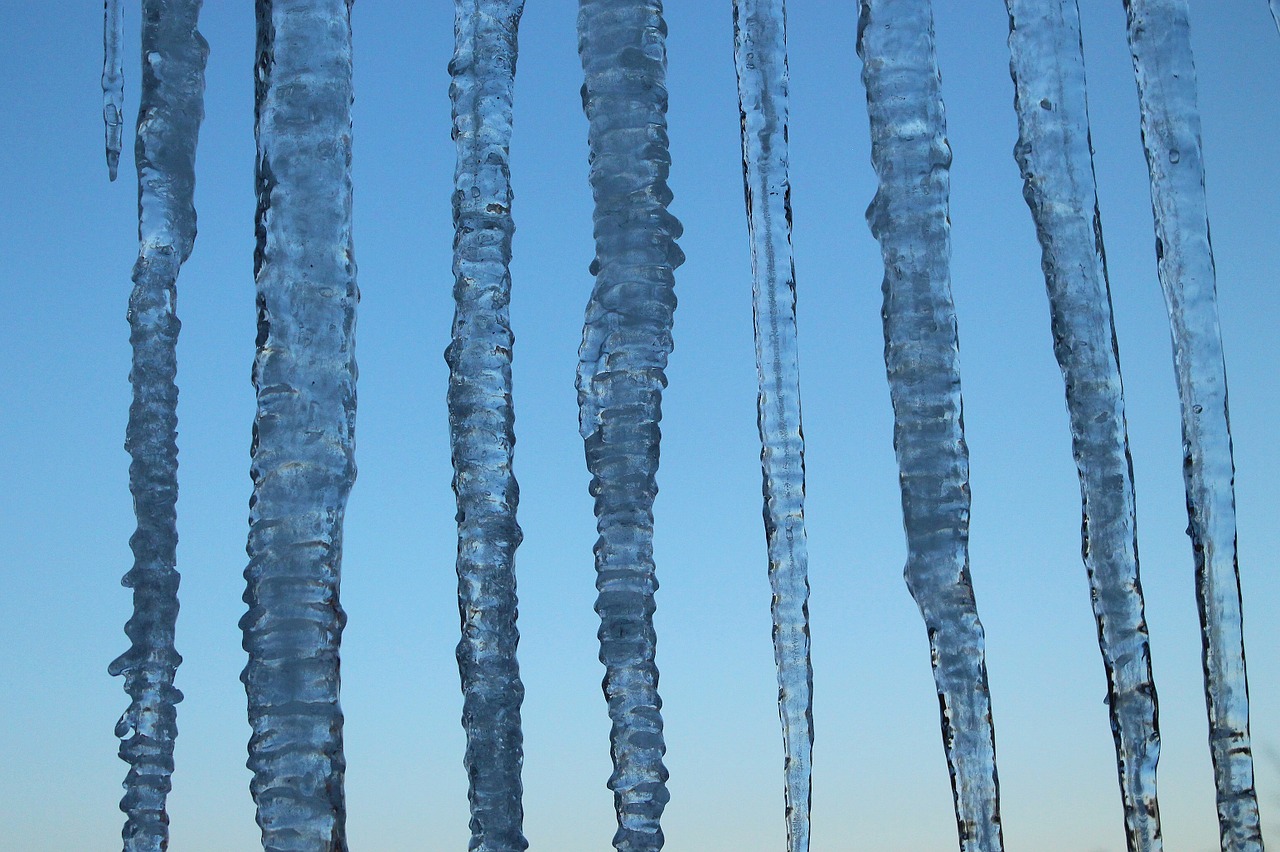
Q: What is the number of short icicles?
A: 1